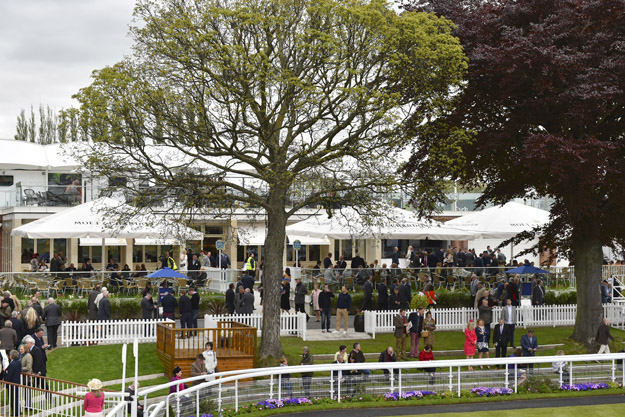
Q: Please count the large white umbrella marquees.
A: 3